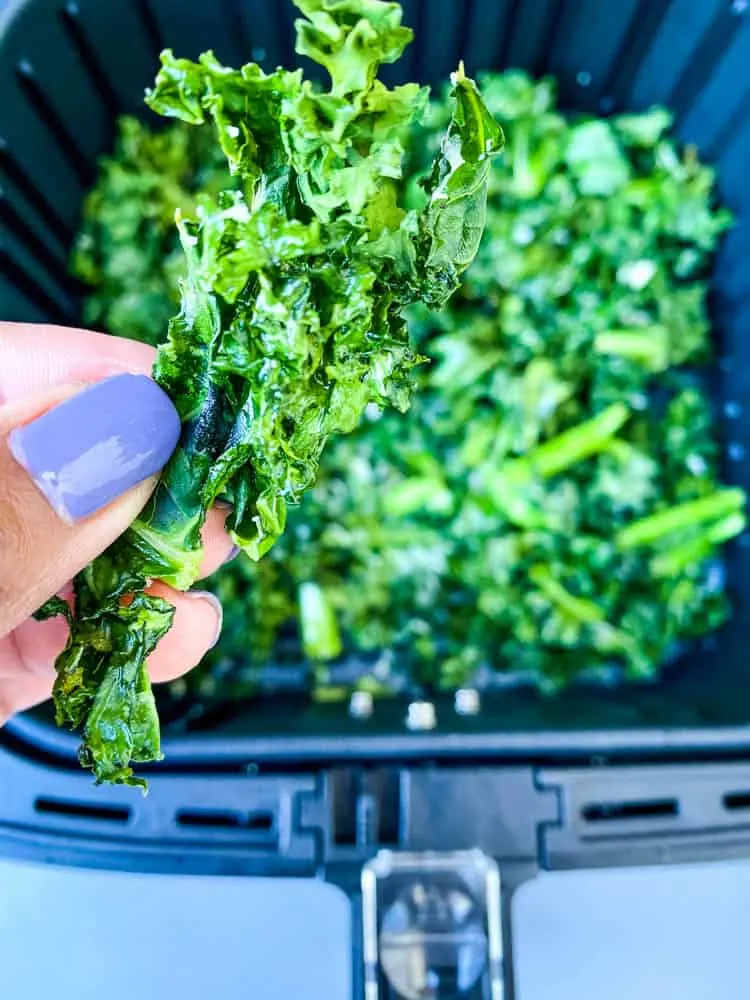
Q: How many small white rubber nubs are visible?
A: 3